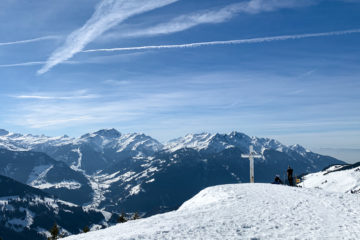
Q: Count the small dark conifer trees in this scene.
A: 4